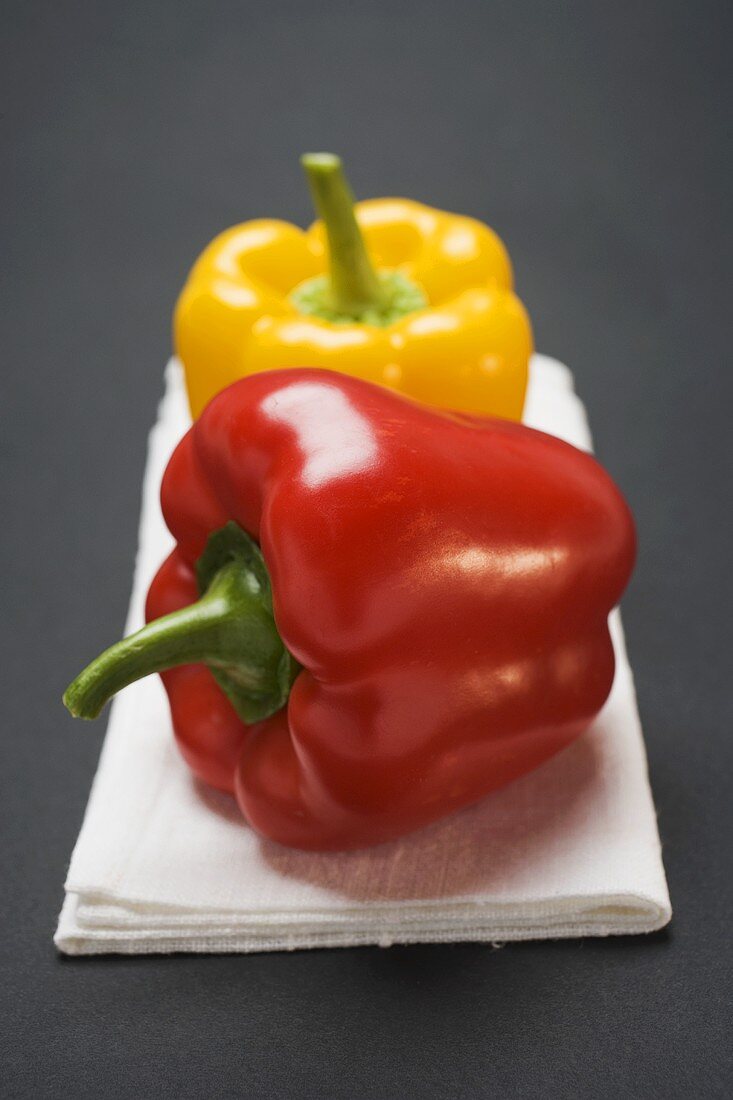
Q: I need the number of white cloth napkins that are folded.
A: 1